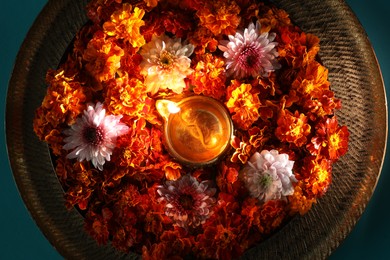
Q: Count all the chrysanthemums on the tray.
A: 5